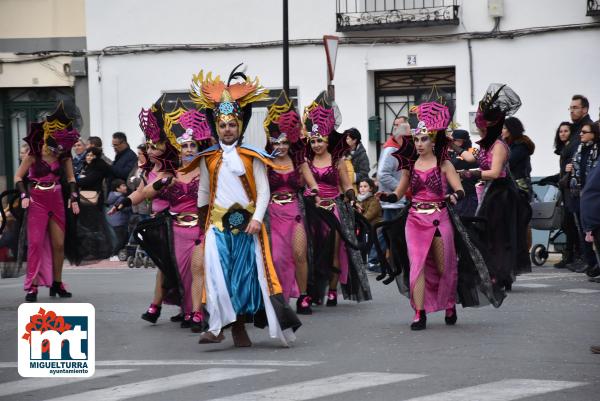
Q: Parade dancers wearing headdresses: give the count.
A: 8